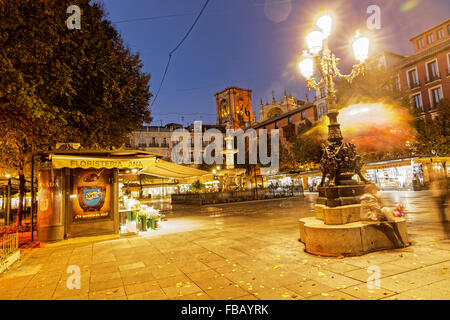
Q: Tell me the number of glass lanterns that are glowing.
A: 4